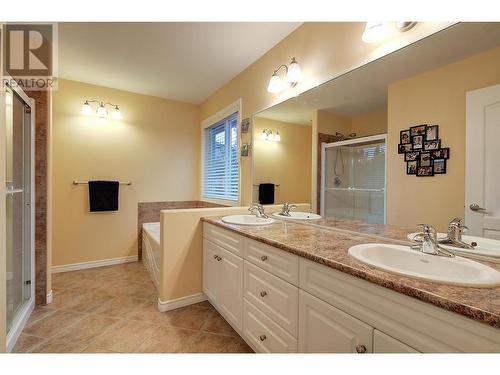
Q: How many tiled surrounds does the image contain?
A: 2